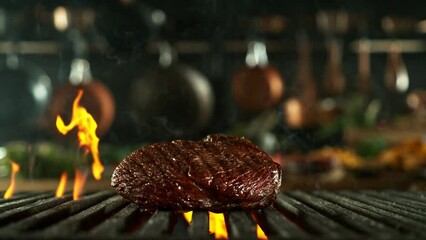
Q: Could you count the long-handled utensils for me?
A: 4